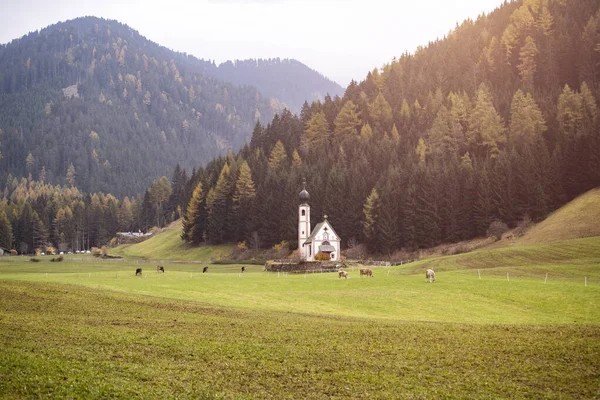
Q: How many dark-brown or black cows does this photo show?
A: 4